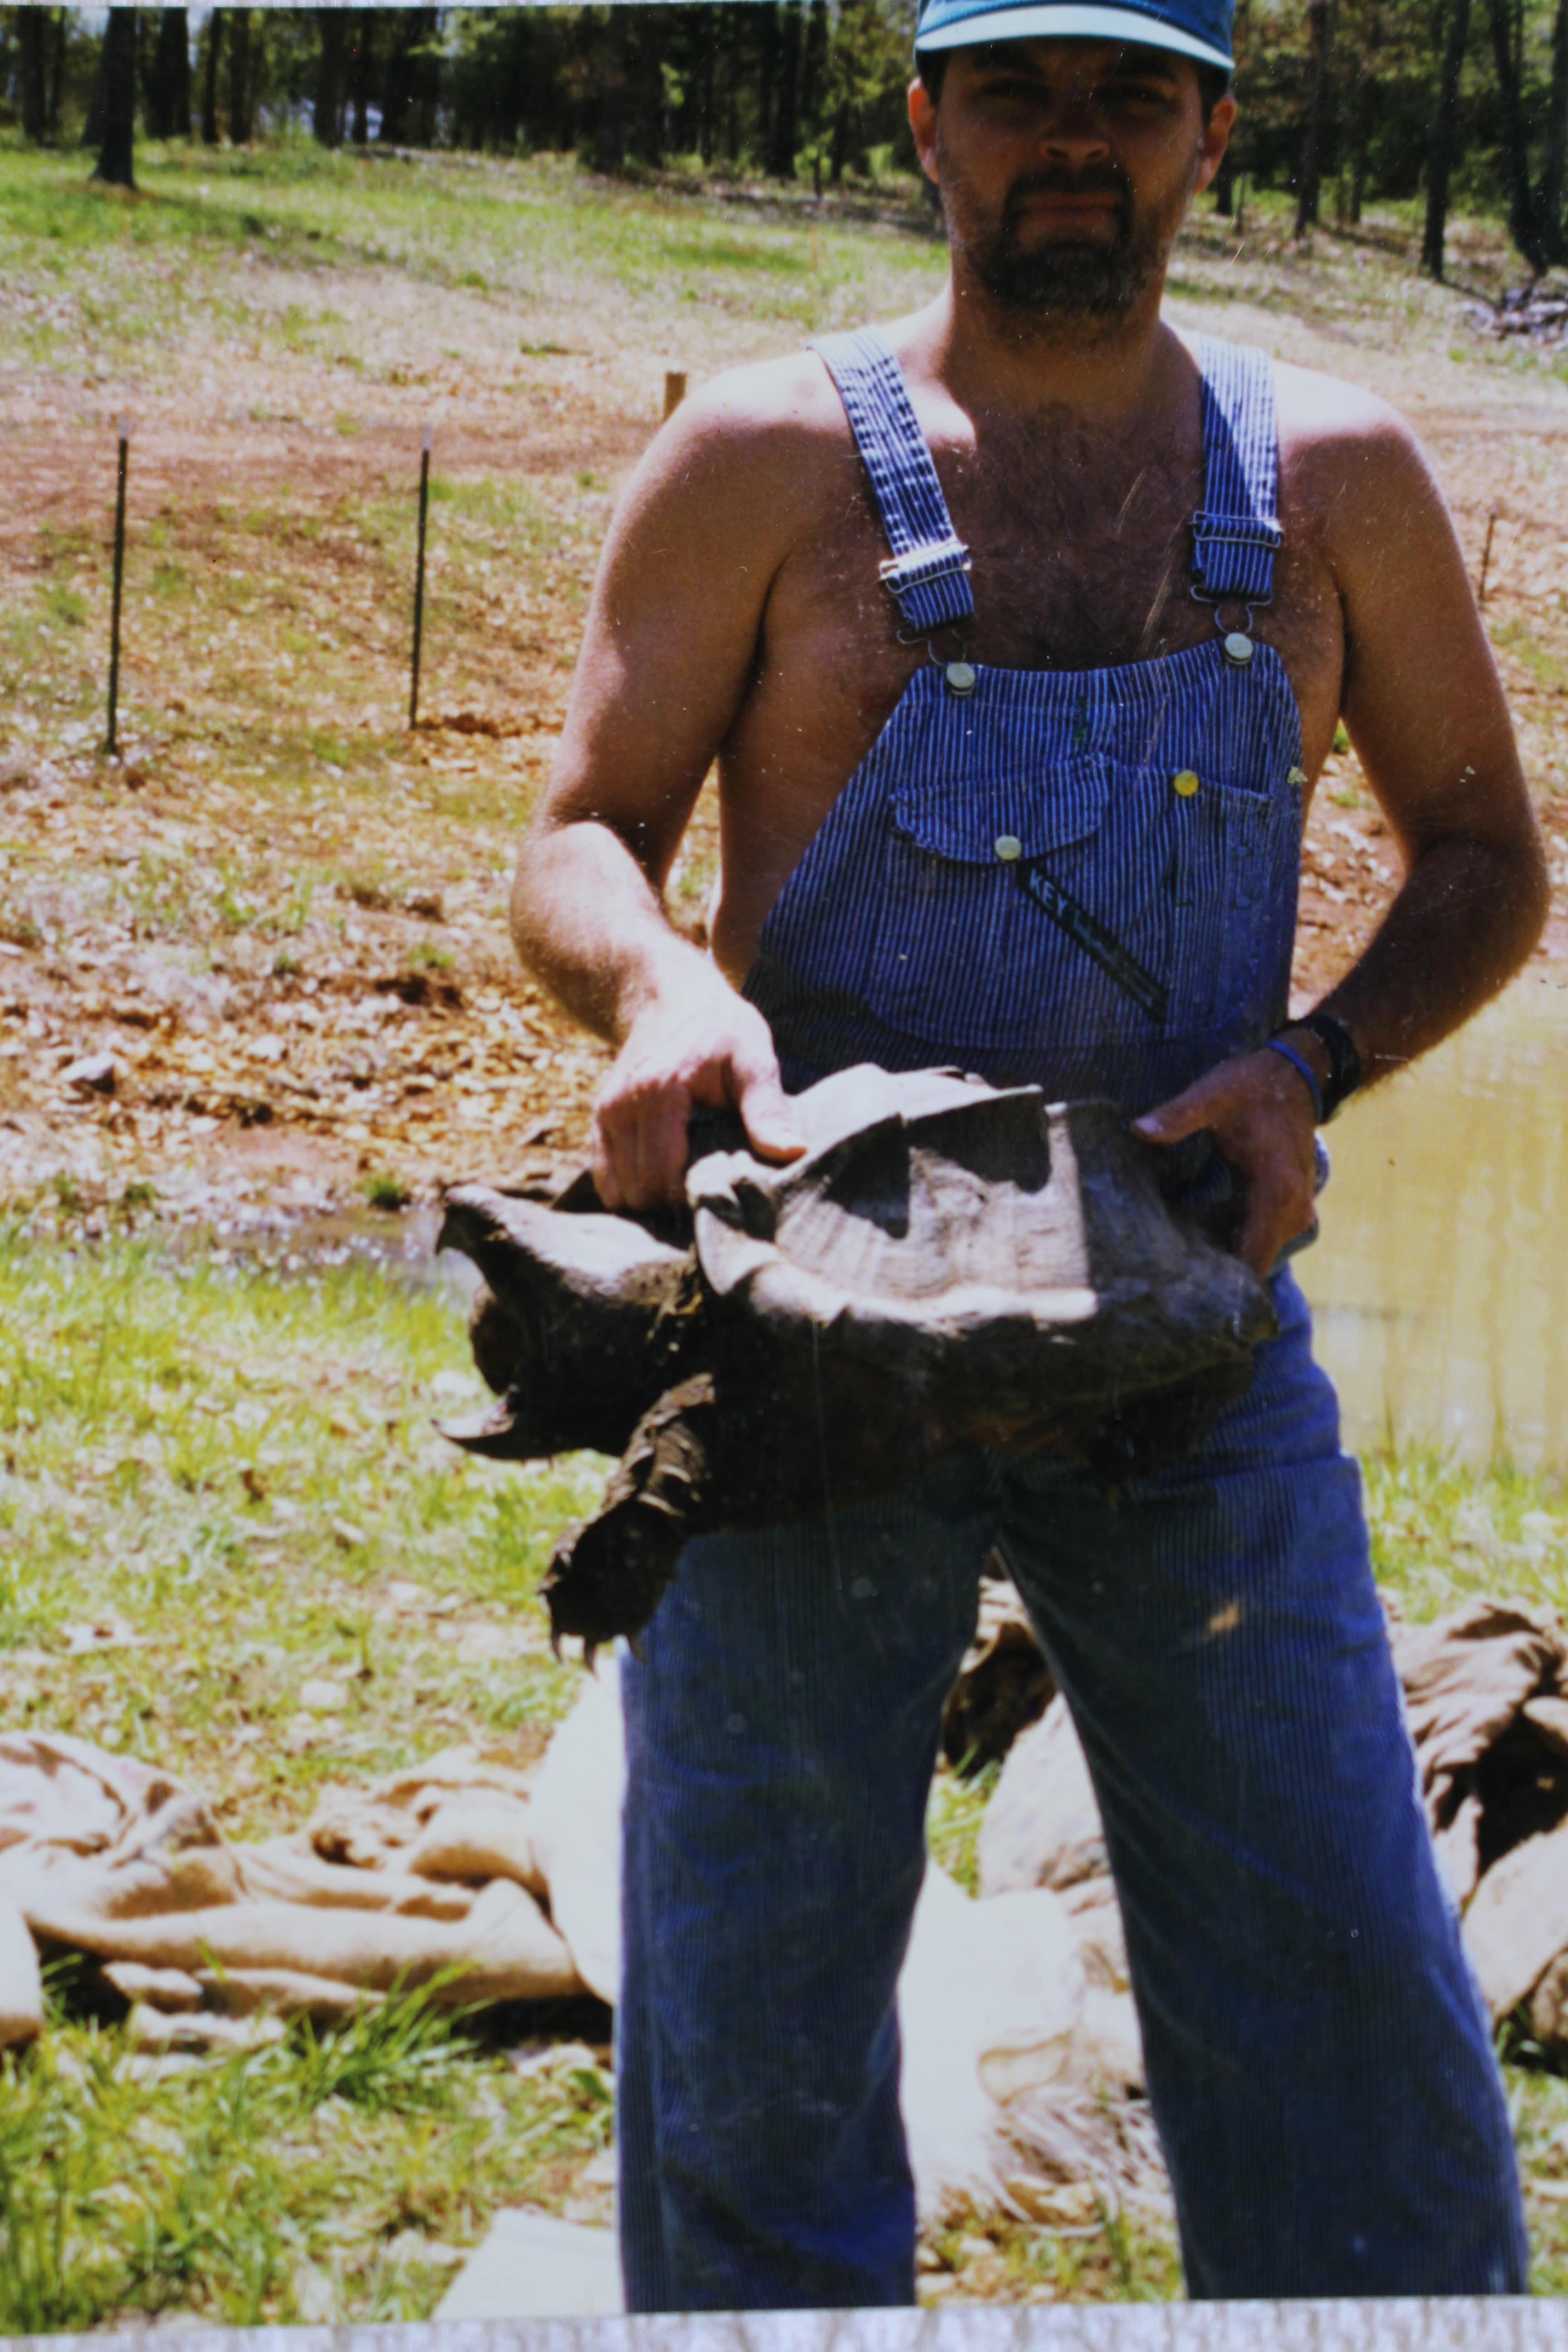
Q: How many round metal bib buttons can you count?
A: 4